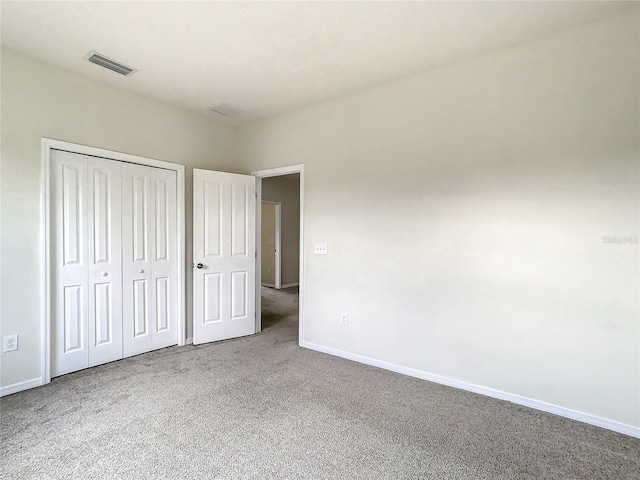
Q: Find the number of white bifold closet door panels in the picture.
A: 4